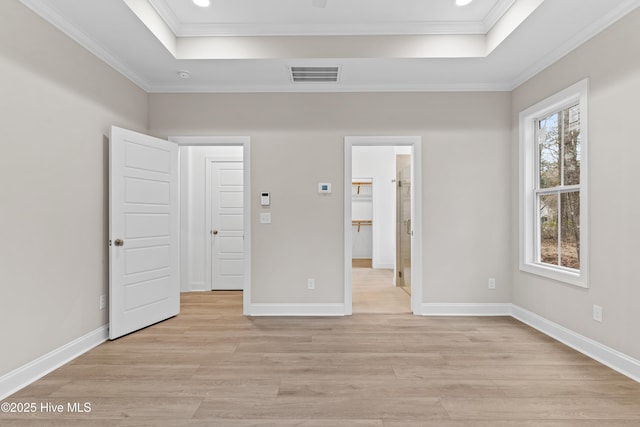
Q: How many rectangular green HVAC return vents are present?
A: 0